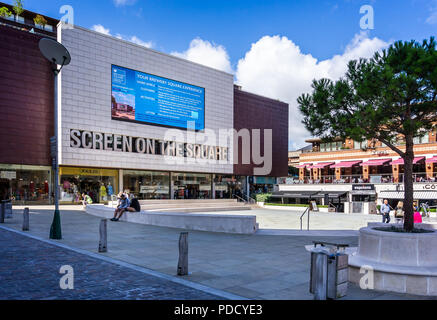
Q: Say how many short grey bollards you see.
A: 3